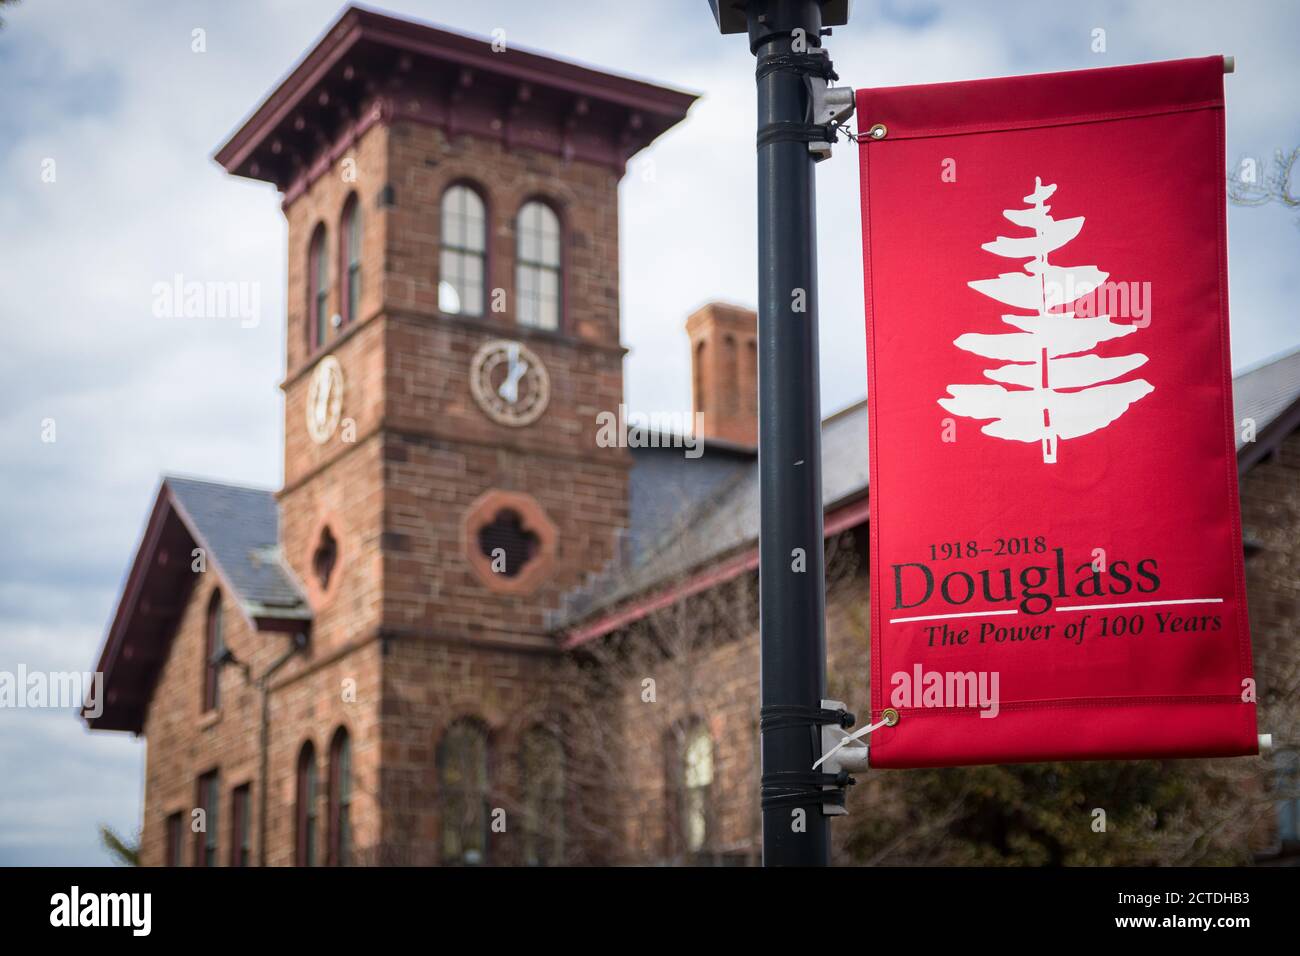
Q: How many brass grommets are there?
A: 2